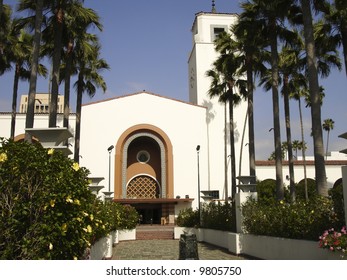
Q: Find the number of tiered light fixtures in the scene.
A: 6